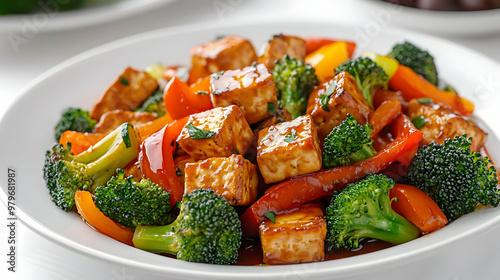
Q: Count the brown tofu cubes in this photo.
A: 11